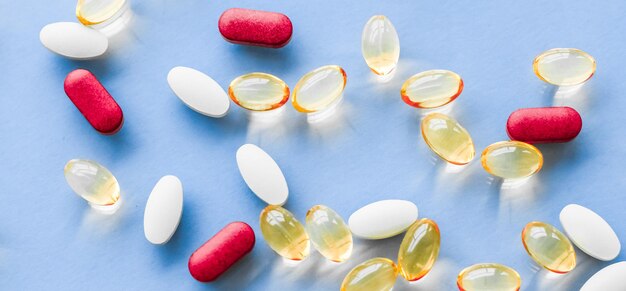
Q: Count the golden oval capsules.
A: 15